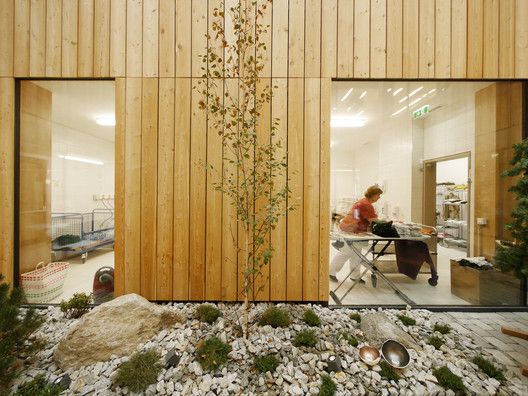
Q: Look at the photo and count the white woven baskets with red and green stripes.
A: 1